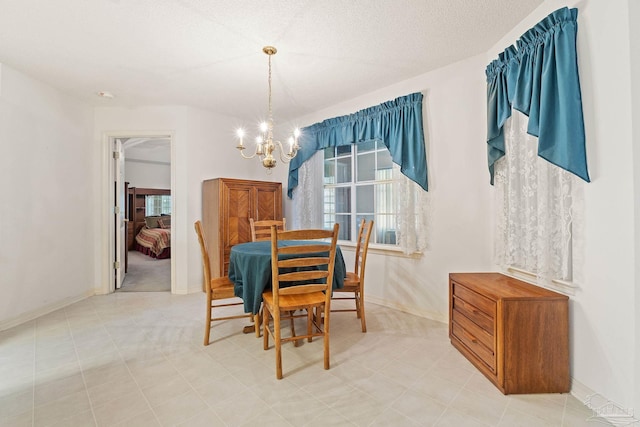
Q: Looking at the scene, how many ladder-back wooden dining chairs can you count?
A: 4